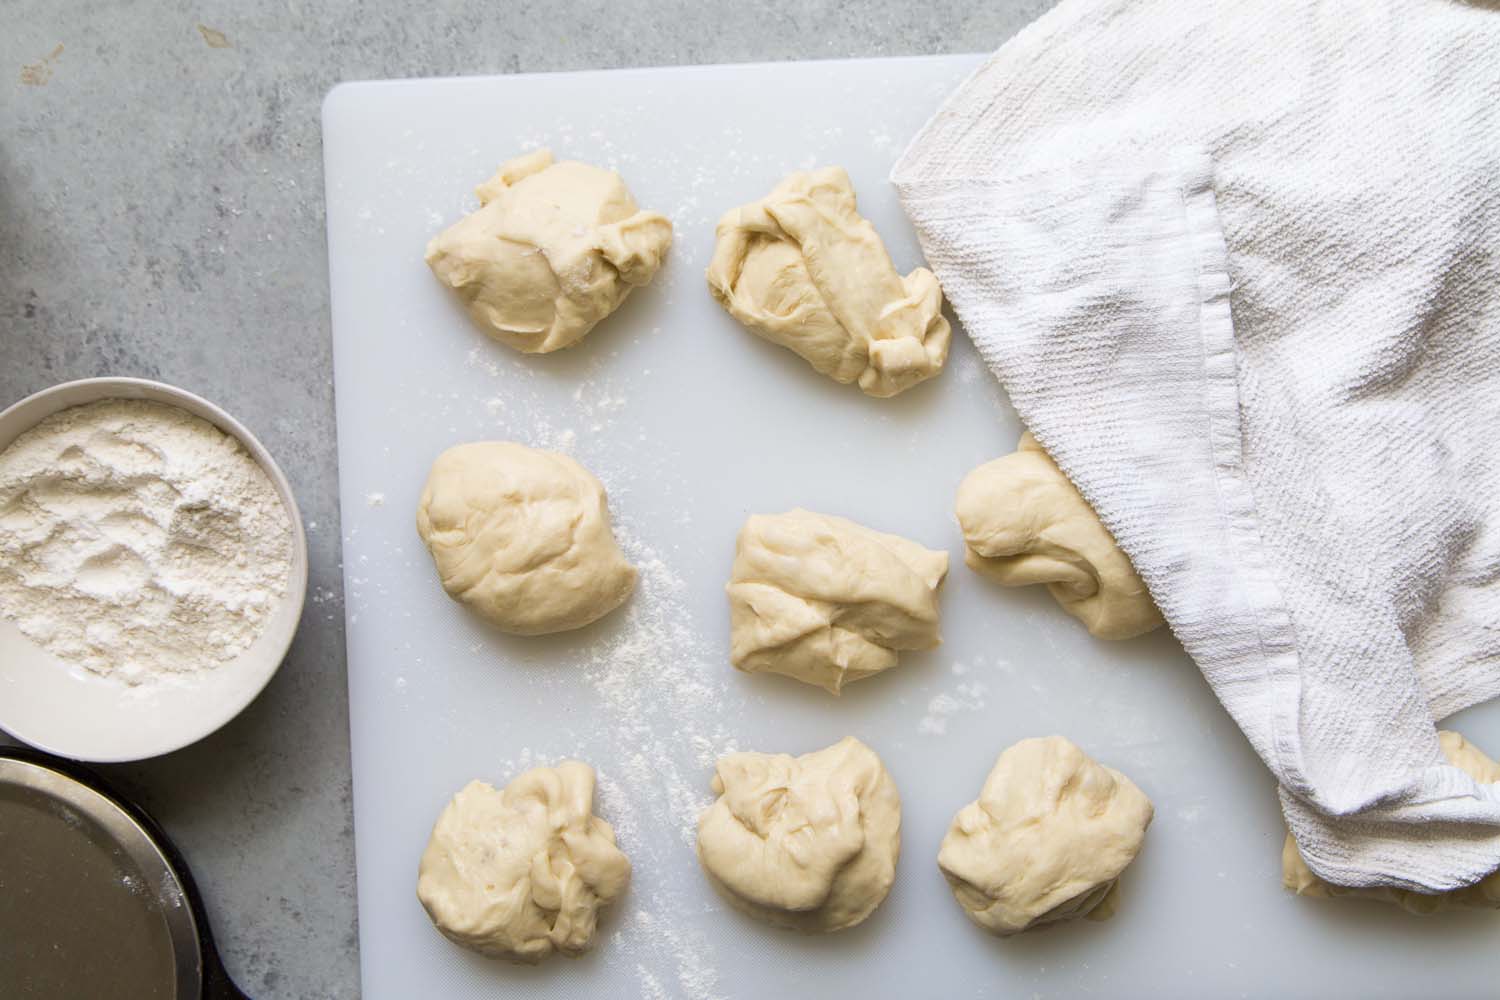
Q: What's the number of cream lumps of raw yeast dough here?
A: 9